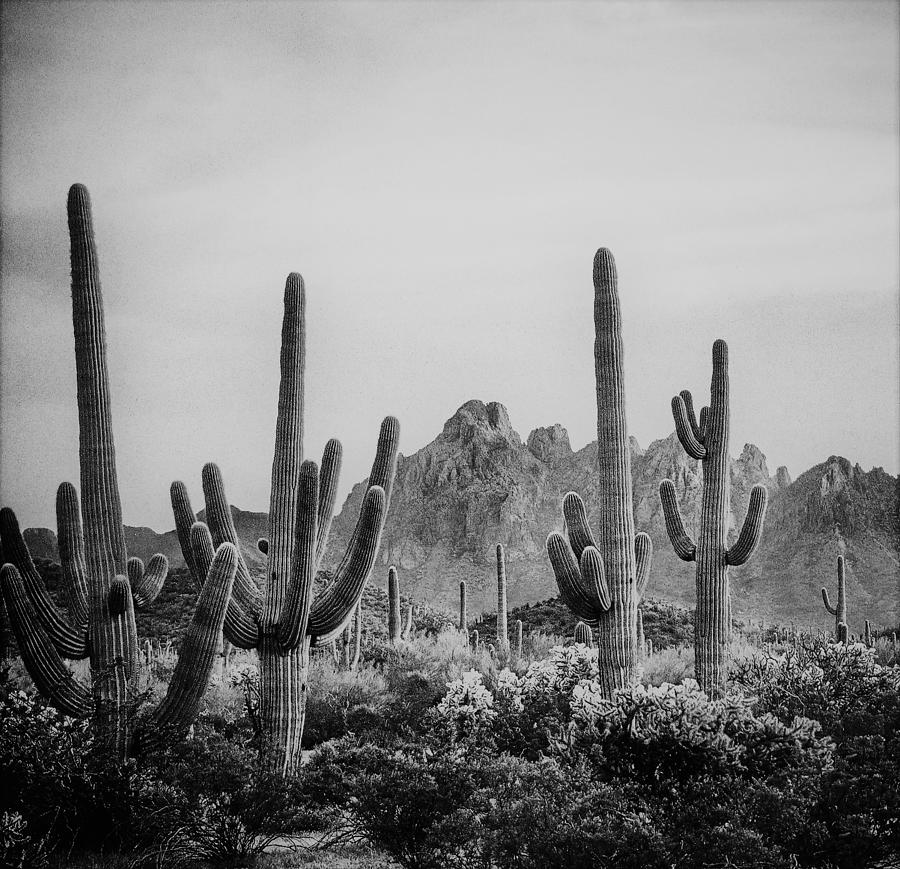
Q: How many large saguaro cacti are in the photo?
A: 4